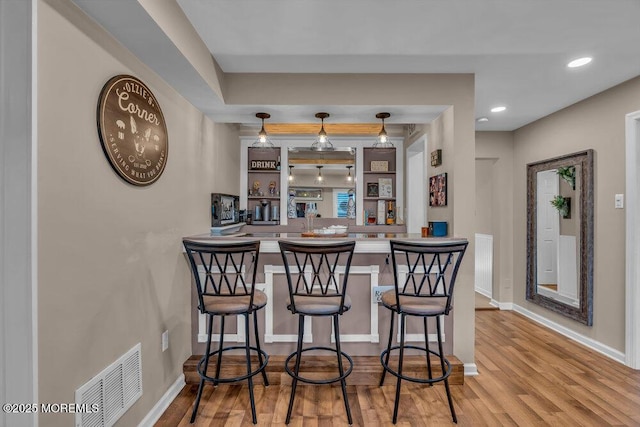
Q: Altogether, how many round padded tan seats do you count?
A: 3